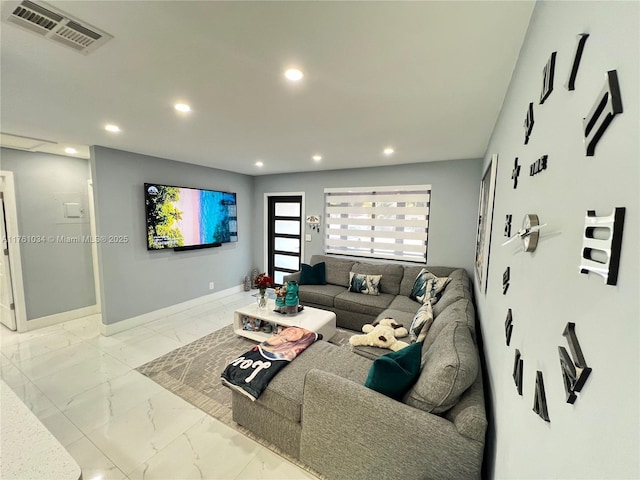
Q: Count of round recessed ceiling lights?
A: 7